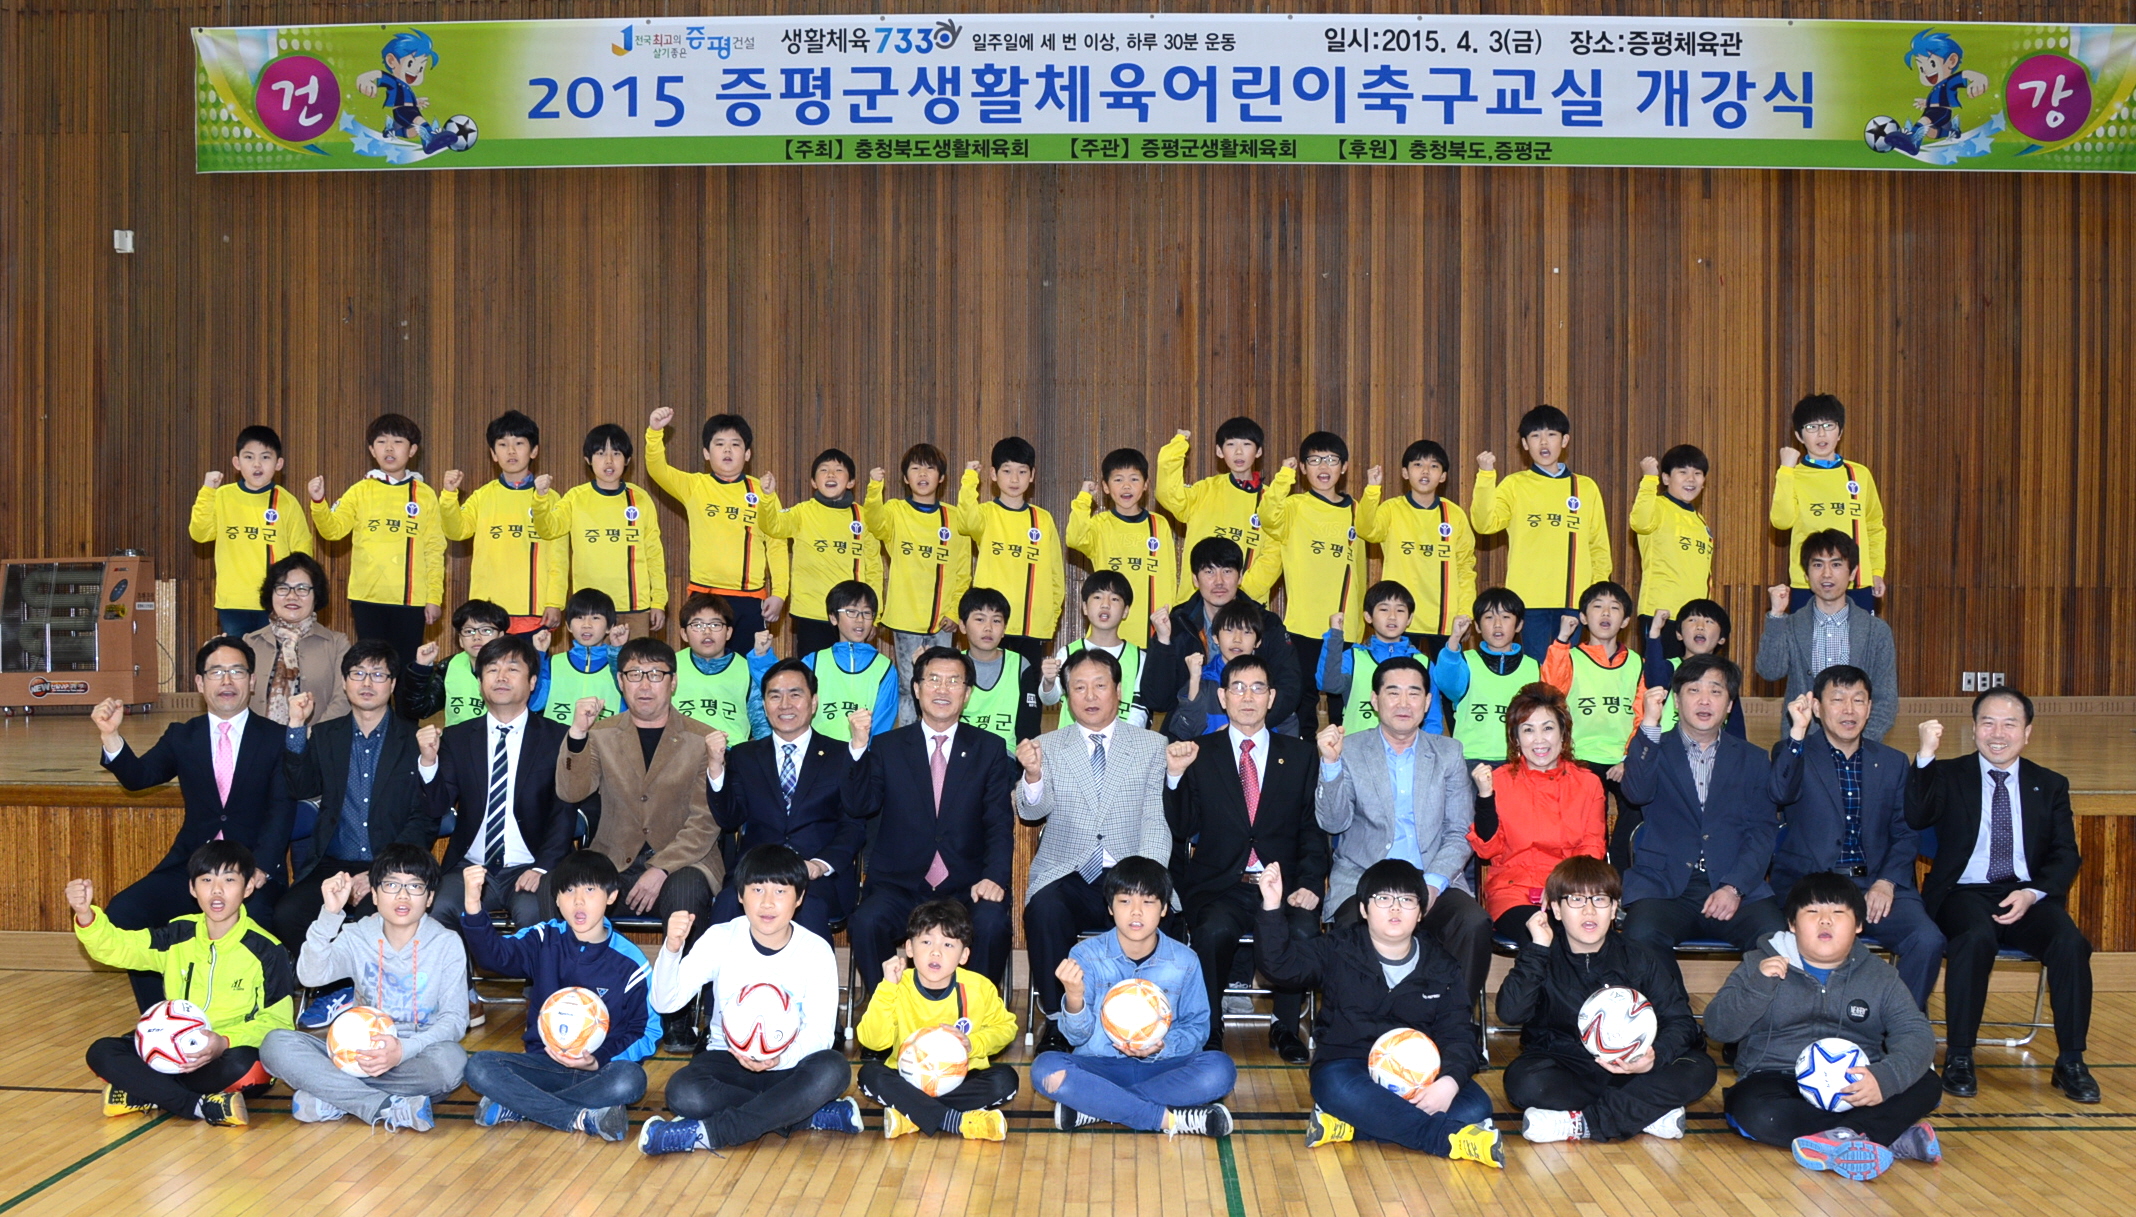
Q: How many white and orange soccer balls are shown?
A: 5